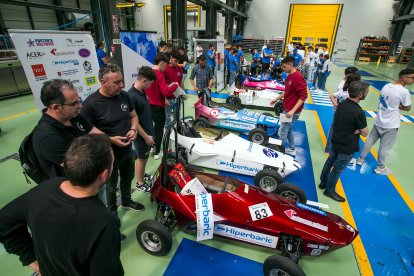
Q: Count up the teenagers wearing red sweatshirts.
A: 3